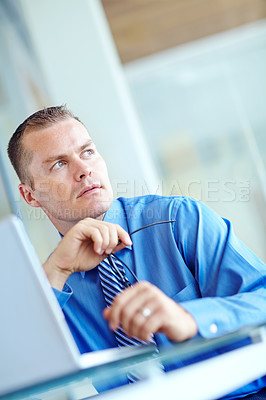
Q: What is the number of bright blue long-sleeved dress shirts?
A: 1